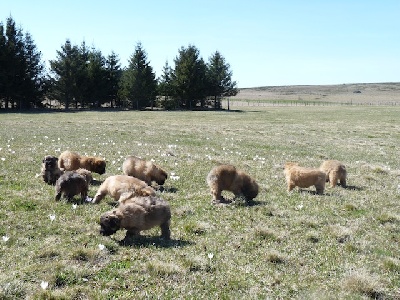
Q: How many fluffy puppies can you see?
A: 9